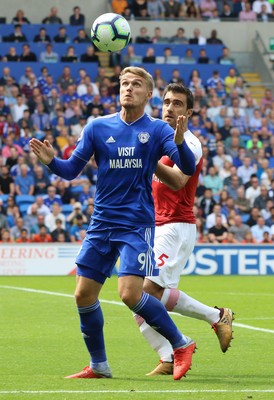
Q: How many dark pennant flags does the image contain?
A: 0